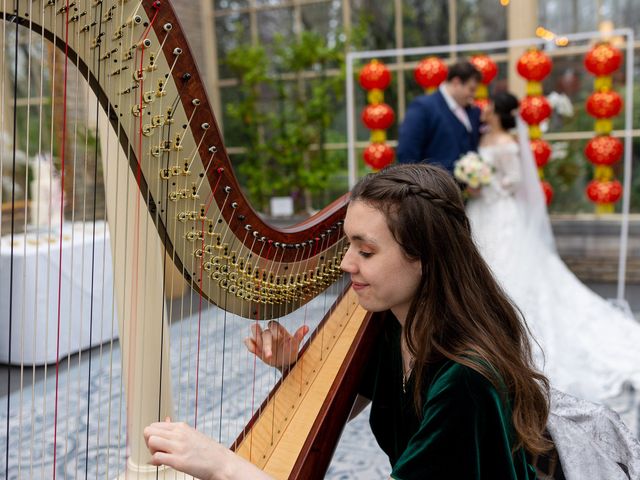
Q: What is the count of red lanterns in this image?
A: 14